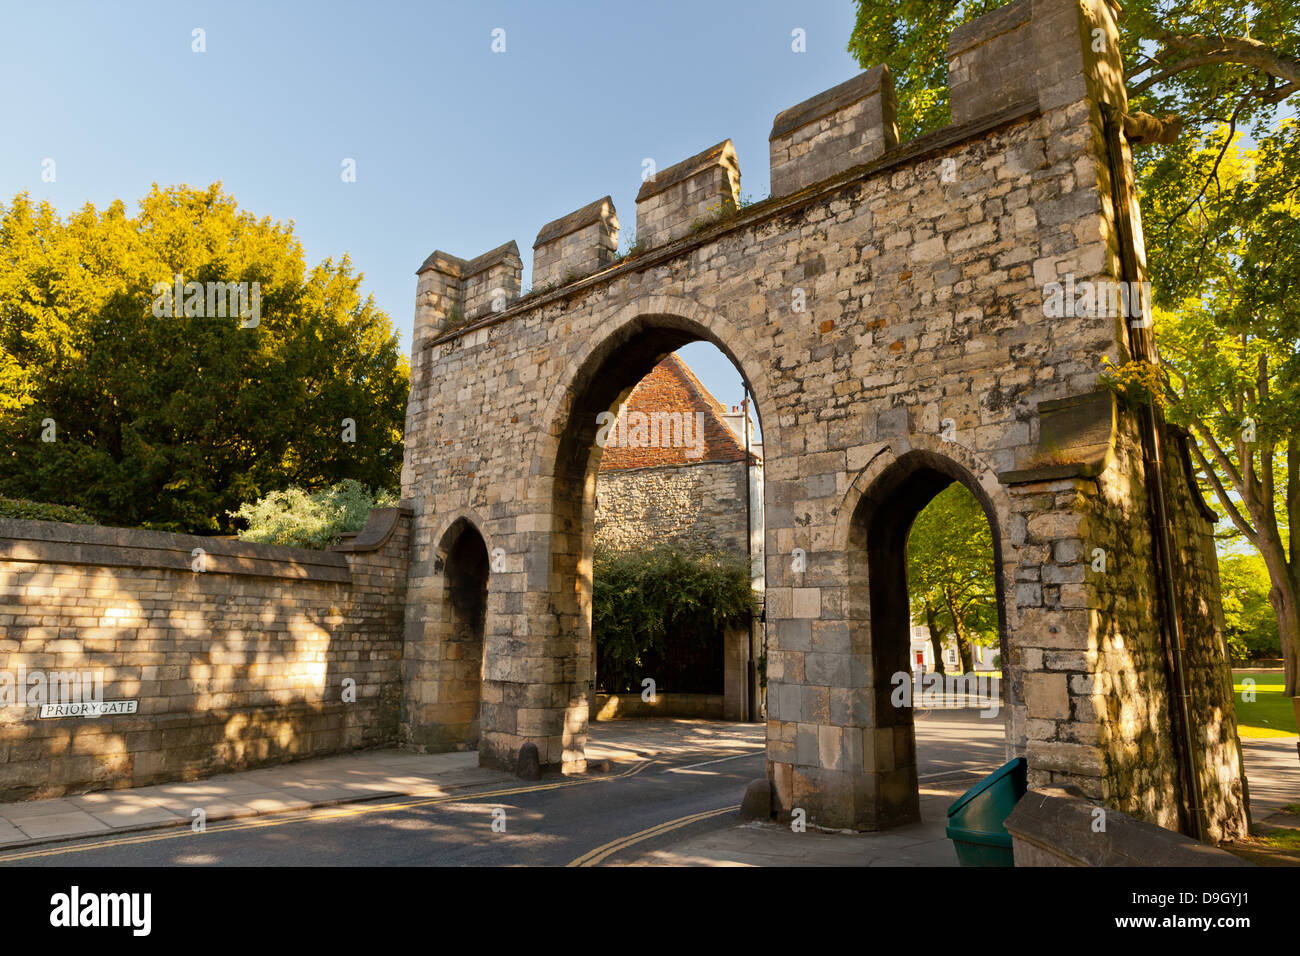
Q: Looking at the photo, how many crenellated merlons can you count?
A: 5